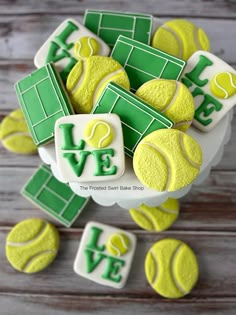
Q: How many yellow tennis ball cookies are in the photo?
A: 8